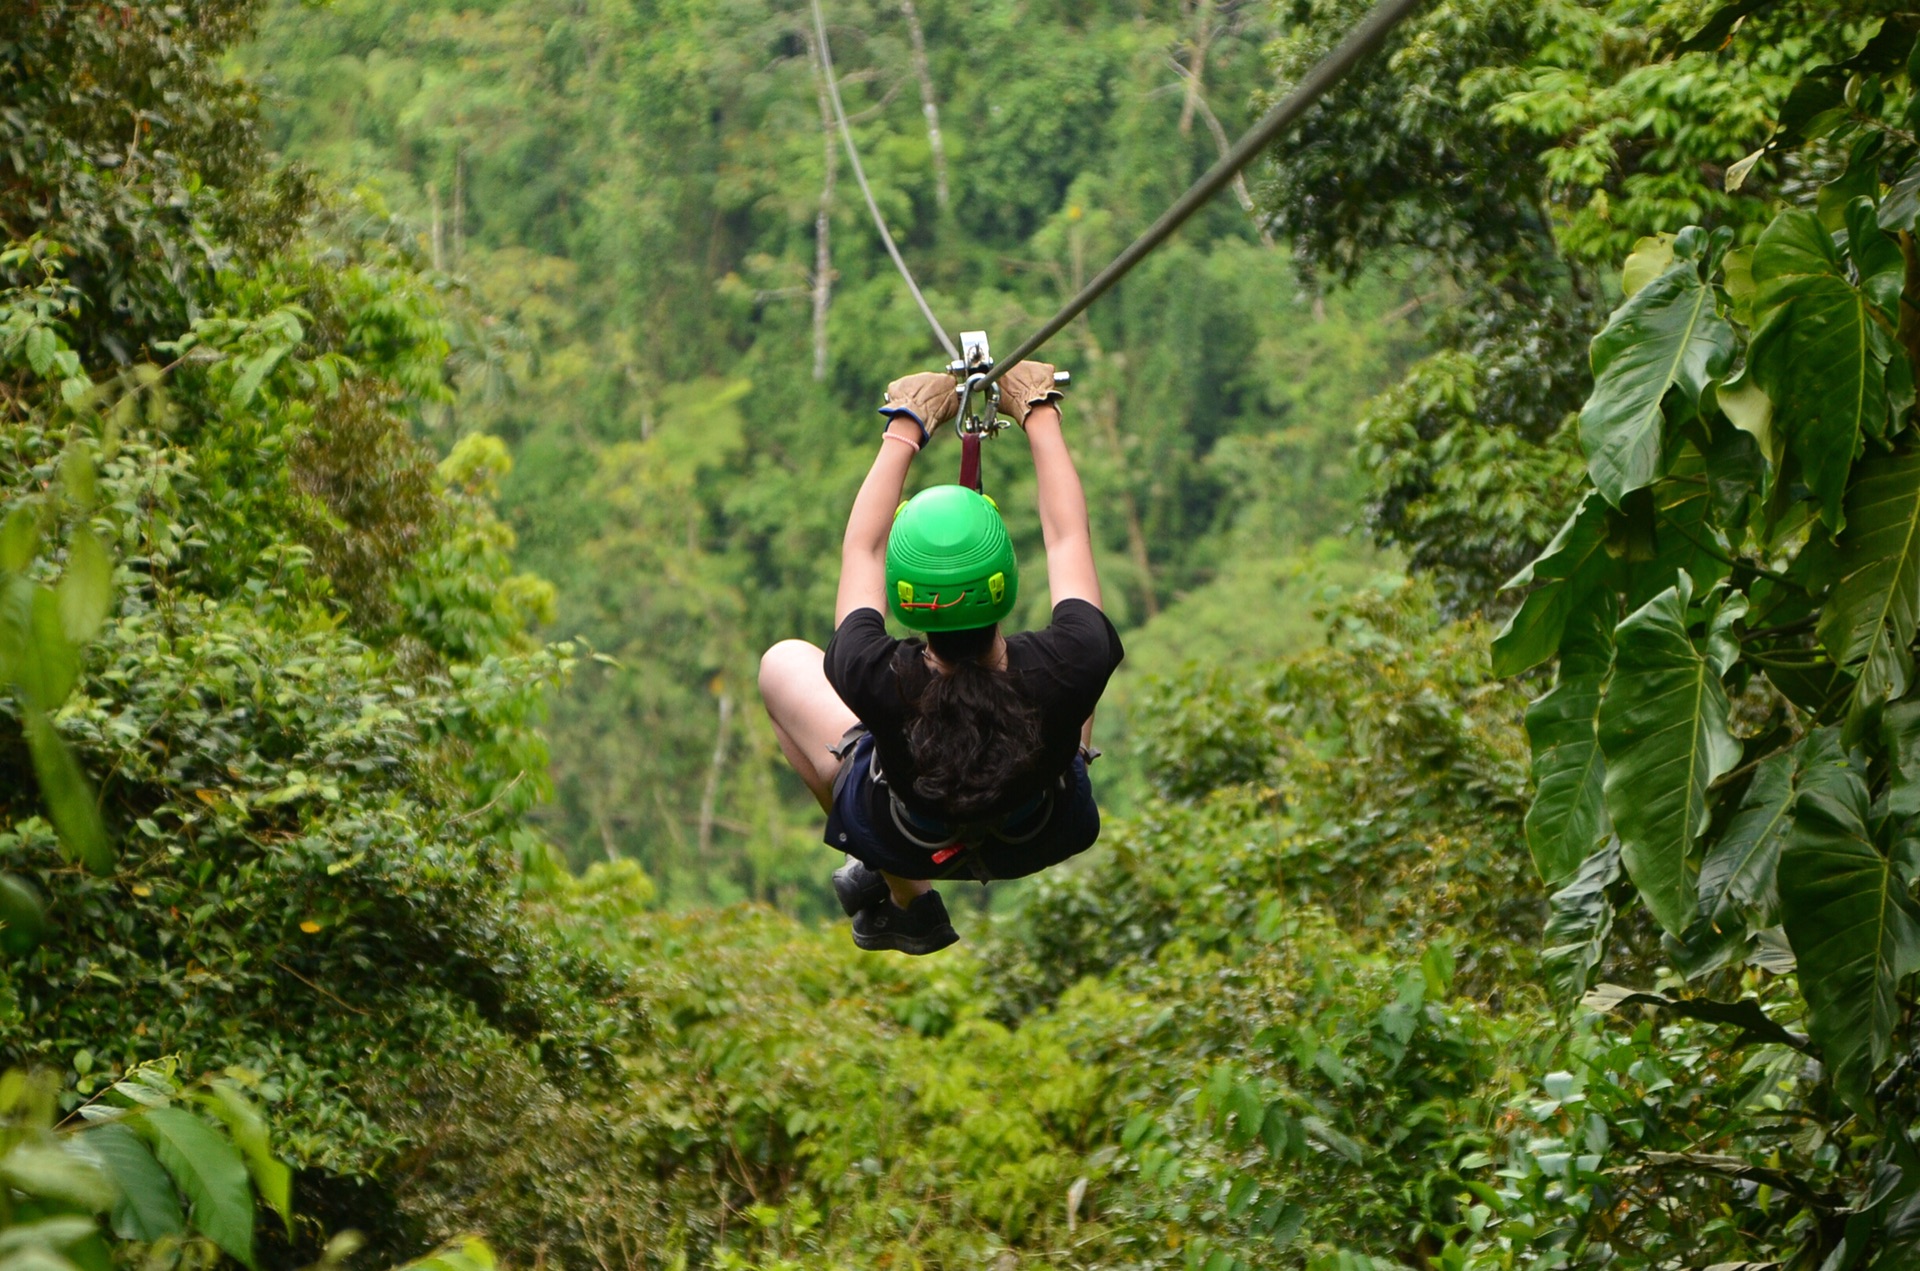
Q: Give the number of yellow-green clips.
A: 4